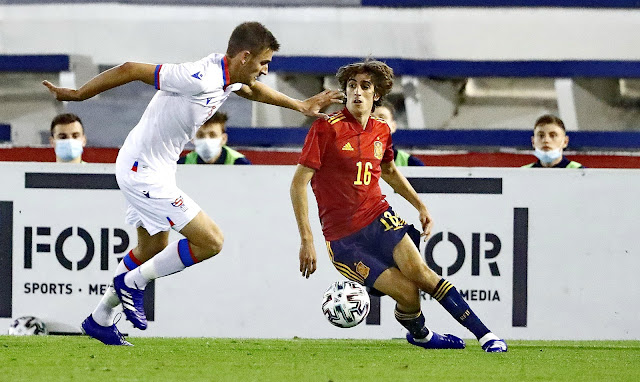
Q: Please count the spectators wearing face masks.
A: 3